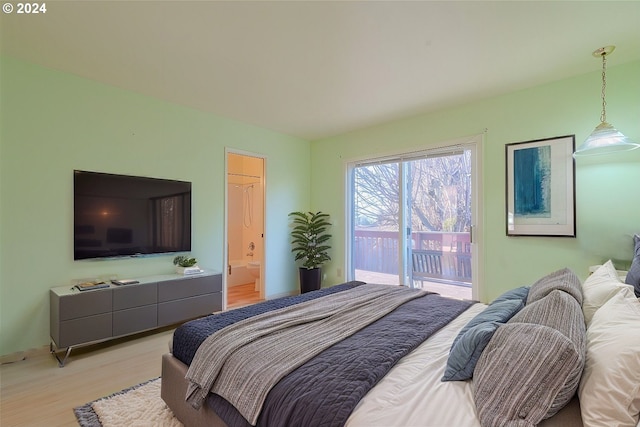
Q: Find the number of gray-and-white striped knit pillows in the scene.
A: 3